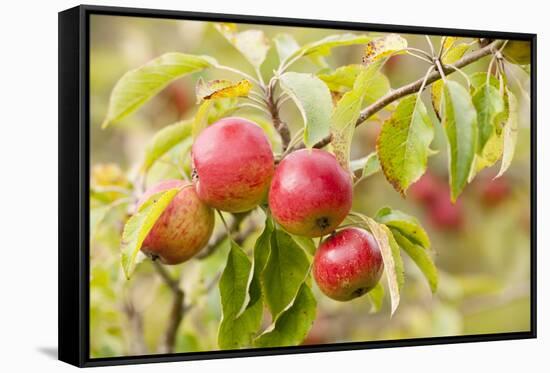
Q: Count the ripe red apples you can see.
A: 4